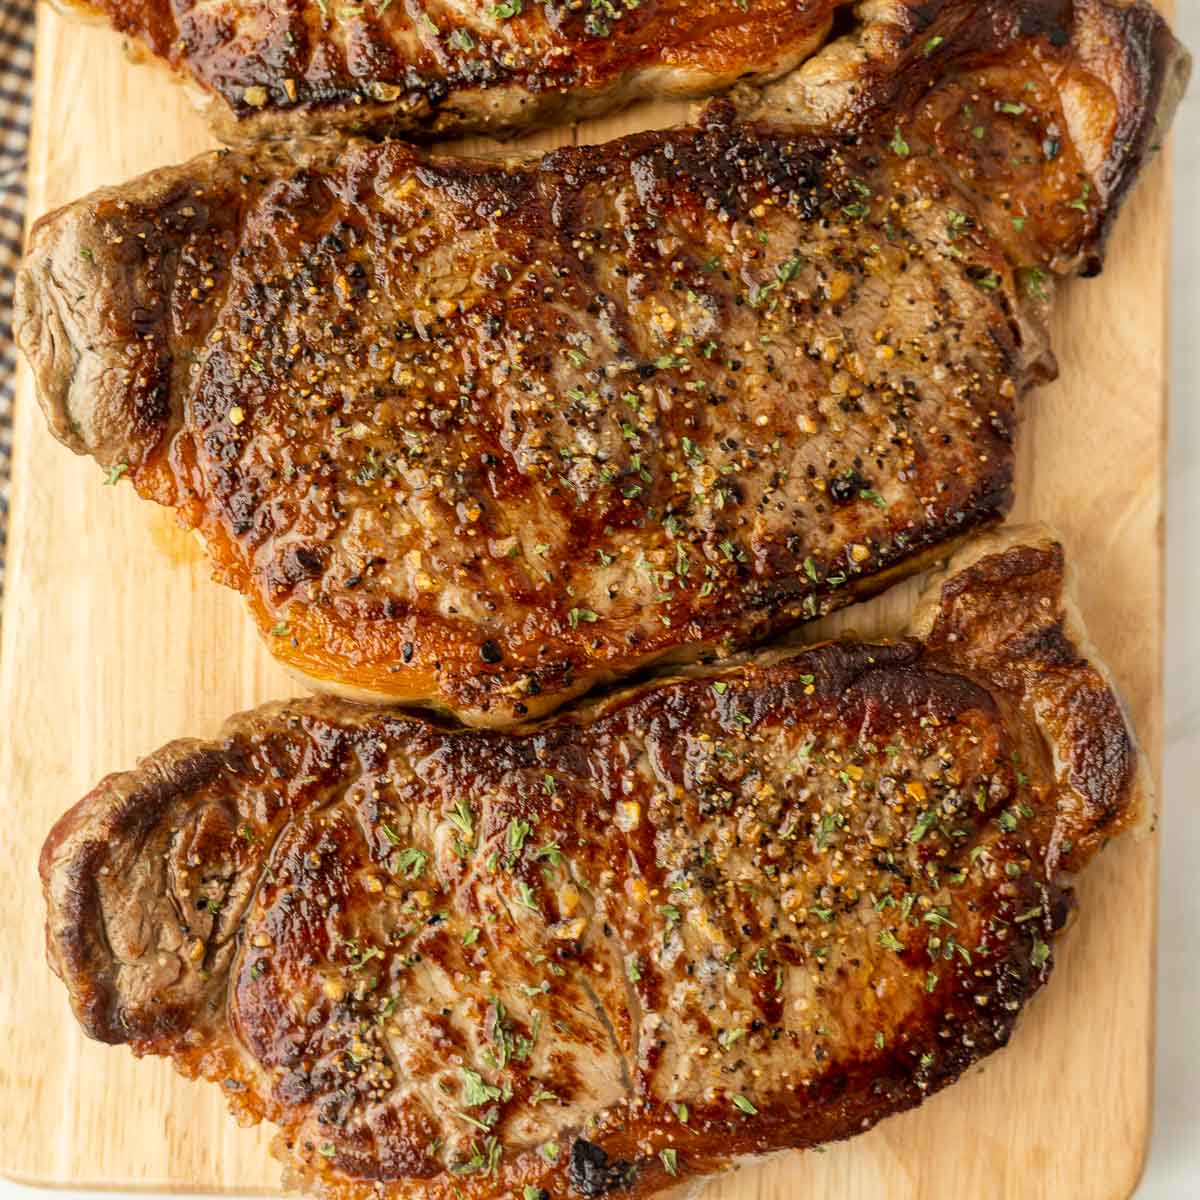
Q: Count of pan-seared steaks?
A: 3